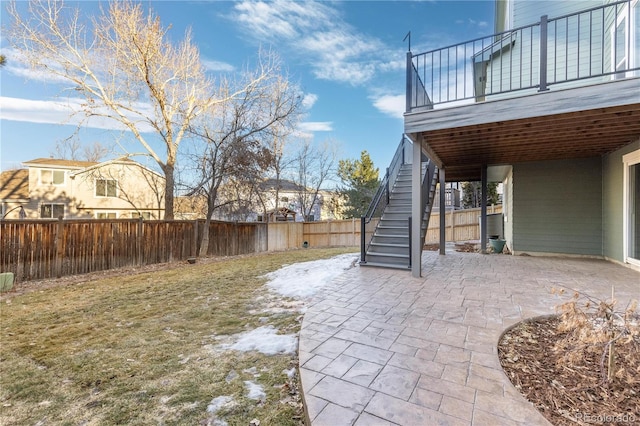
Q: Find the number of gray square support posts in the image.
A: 3